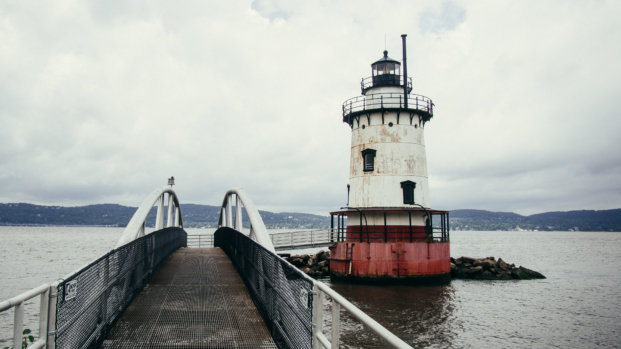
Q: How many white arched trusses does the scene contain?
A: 2